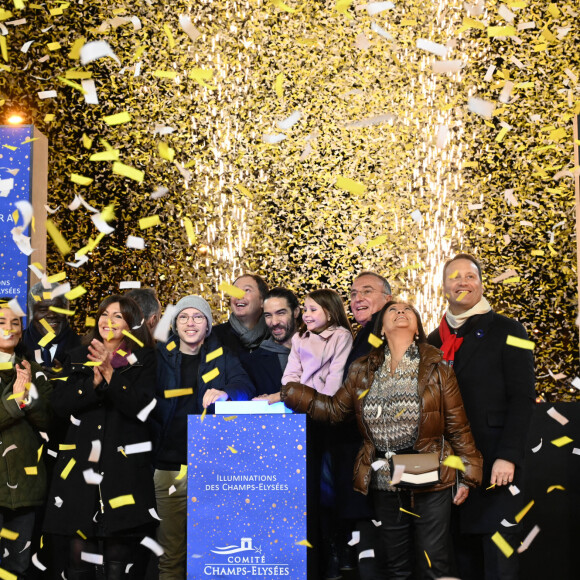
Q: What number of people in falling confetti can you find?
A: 11